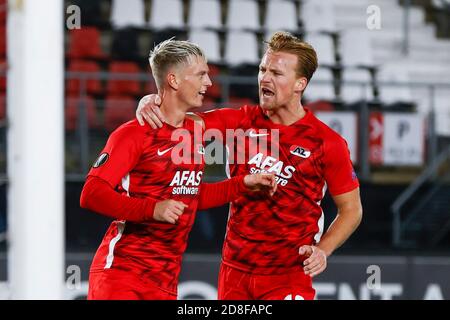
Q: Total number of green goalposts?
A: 0